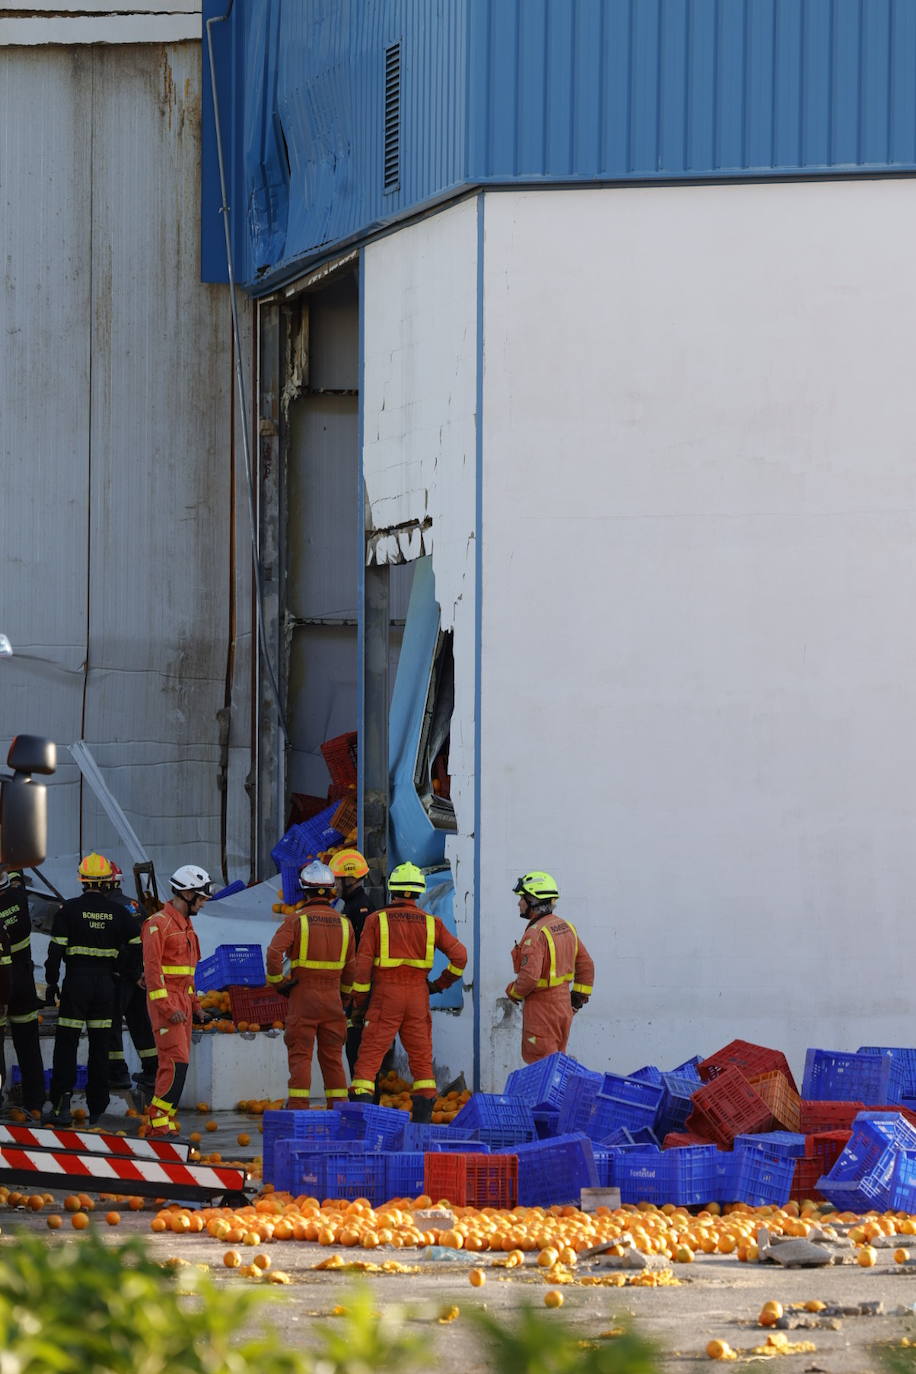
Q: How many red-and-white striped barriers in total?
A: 2